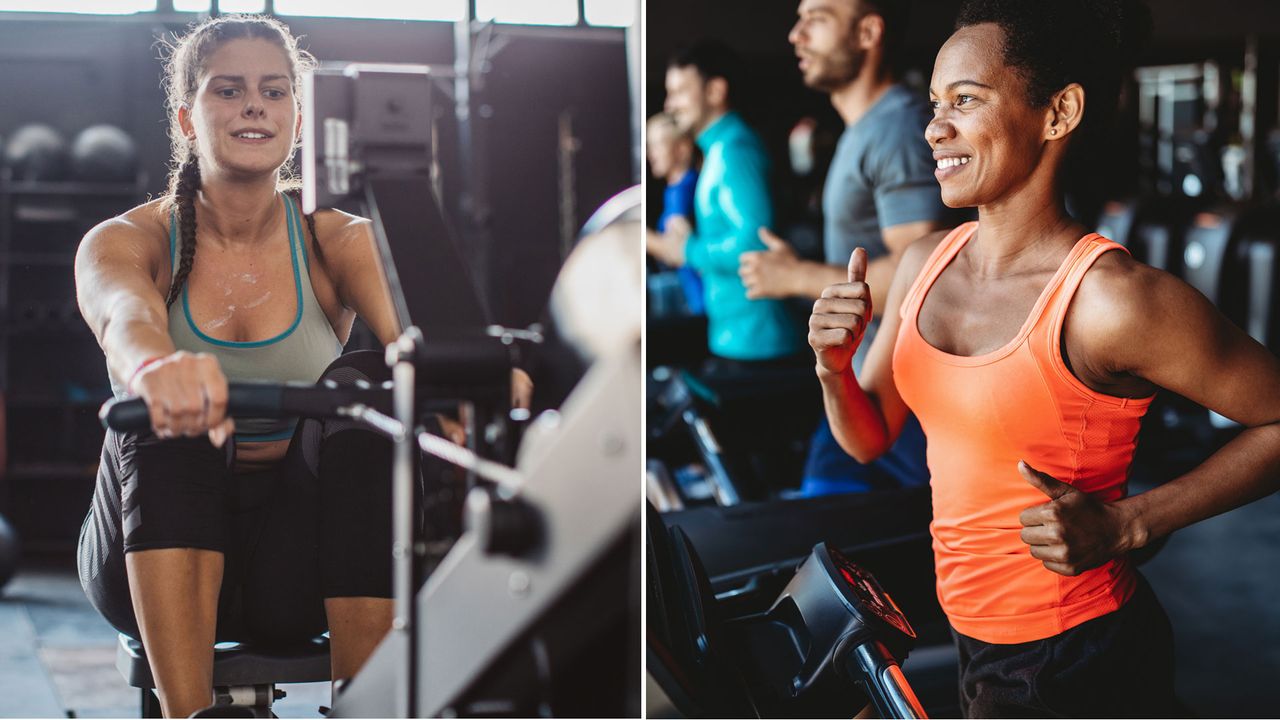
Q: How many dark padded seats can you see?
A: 1